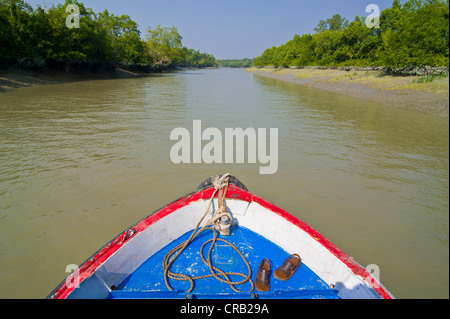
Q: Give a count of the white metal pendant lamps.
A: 0